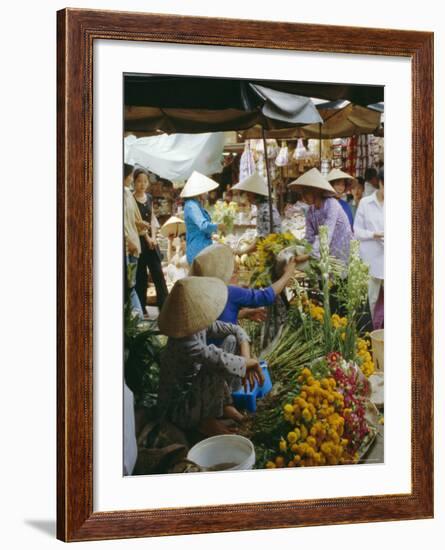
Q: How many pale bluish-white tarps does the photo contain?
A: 1